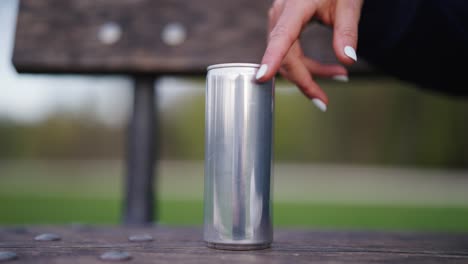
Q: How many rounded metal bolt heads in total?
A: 6